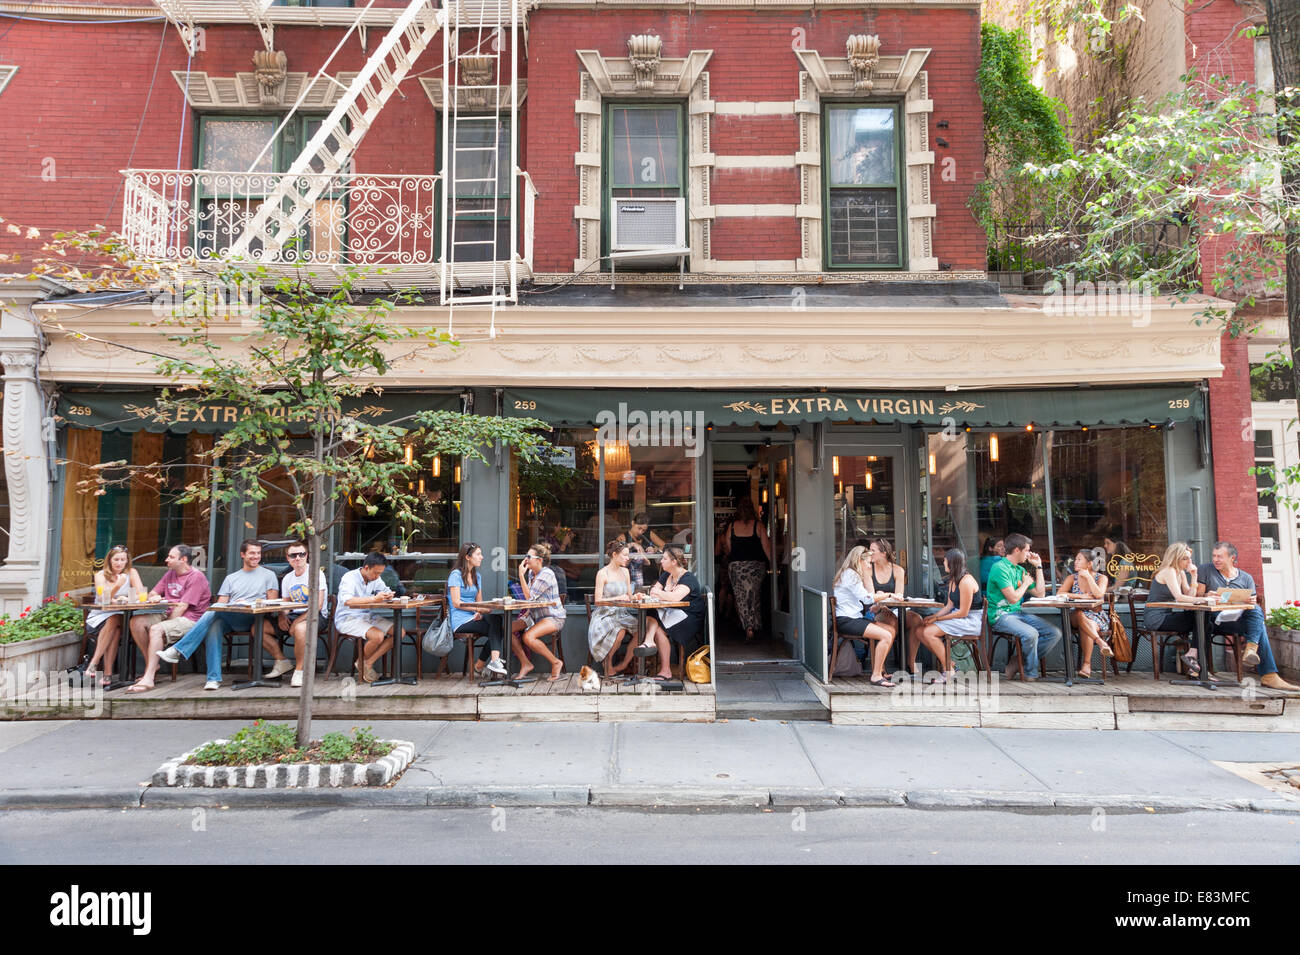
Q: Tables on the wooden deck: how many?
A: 8